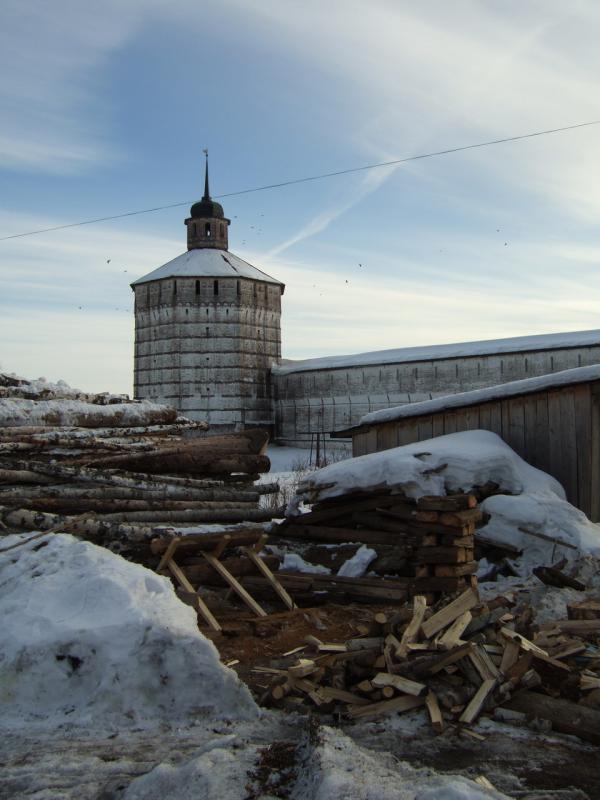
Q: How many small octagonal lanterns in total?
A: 1